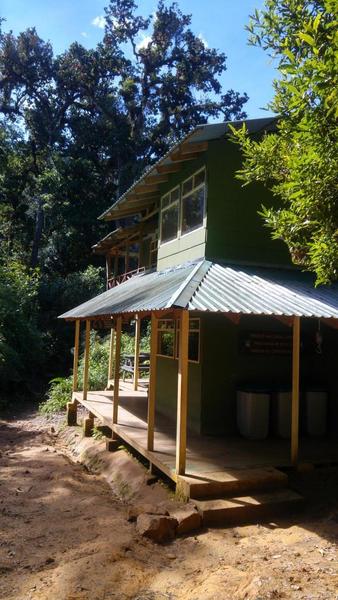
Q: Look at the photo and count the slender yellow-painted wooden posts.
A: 8